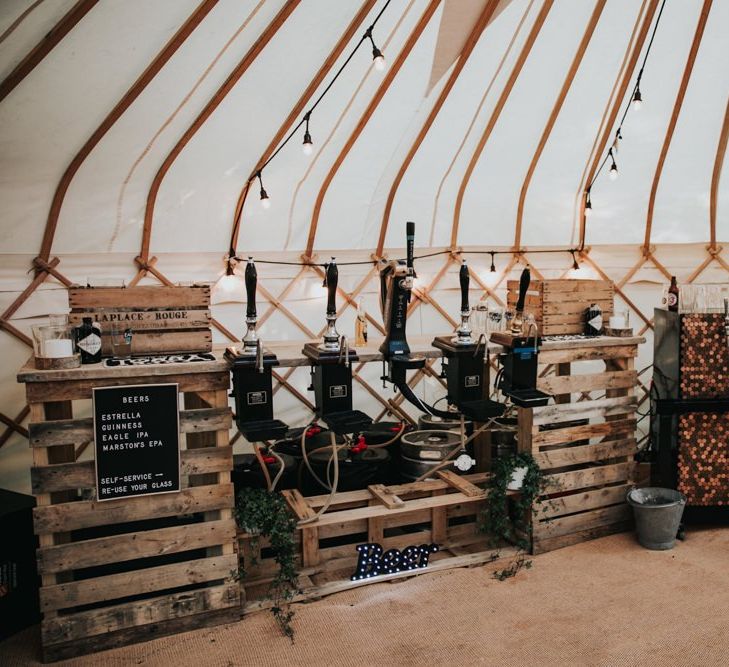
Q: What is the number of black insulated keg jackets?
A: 4